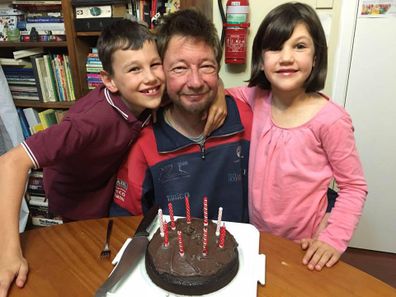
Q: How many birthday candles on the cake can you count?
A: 9